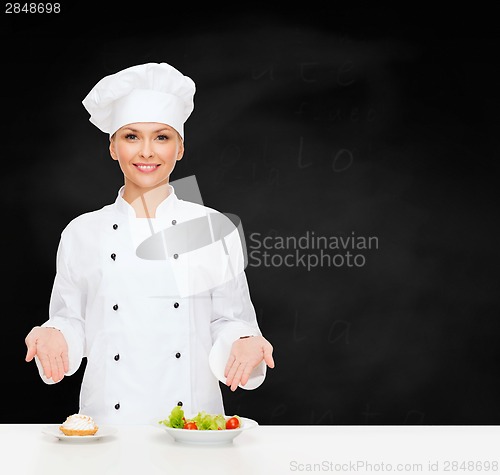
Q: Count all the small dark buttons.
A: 10